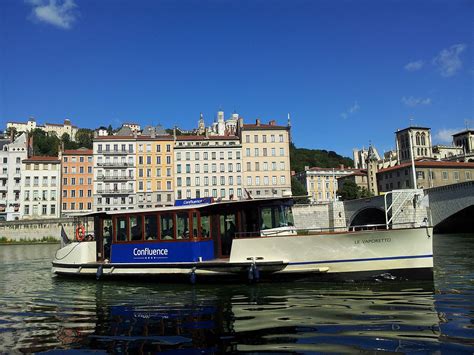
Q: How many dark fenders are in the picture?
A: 4